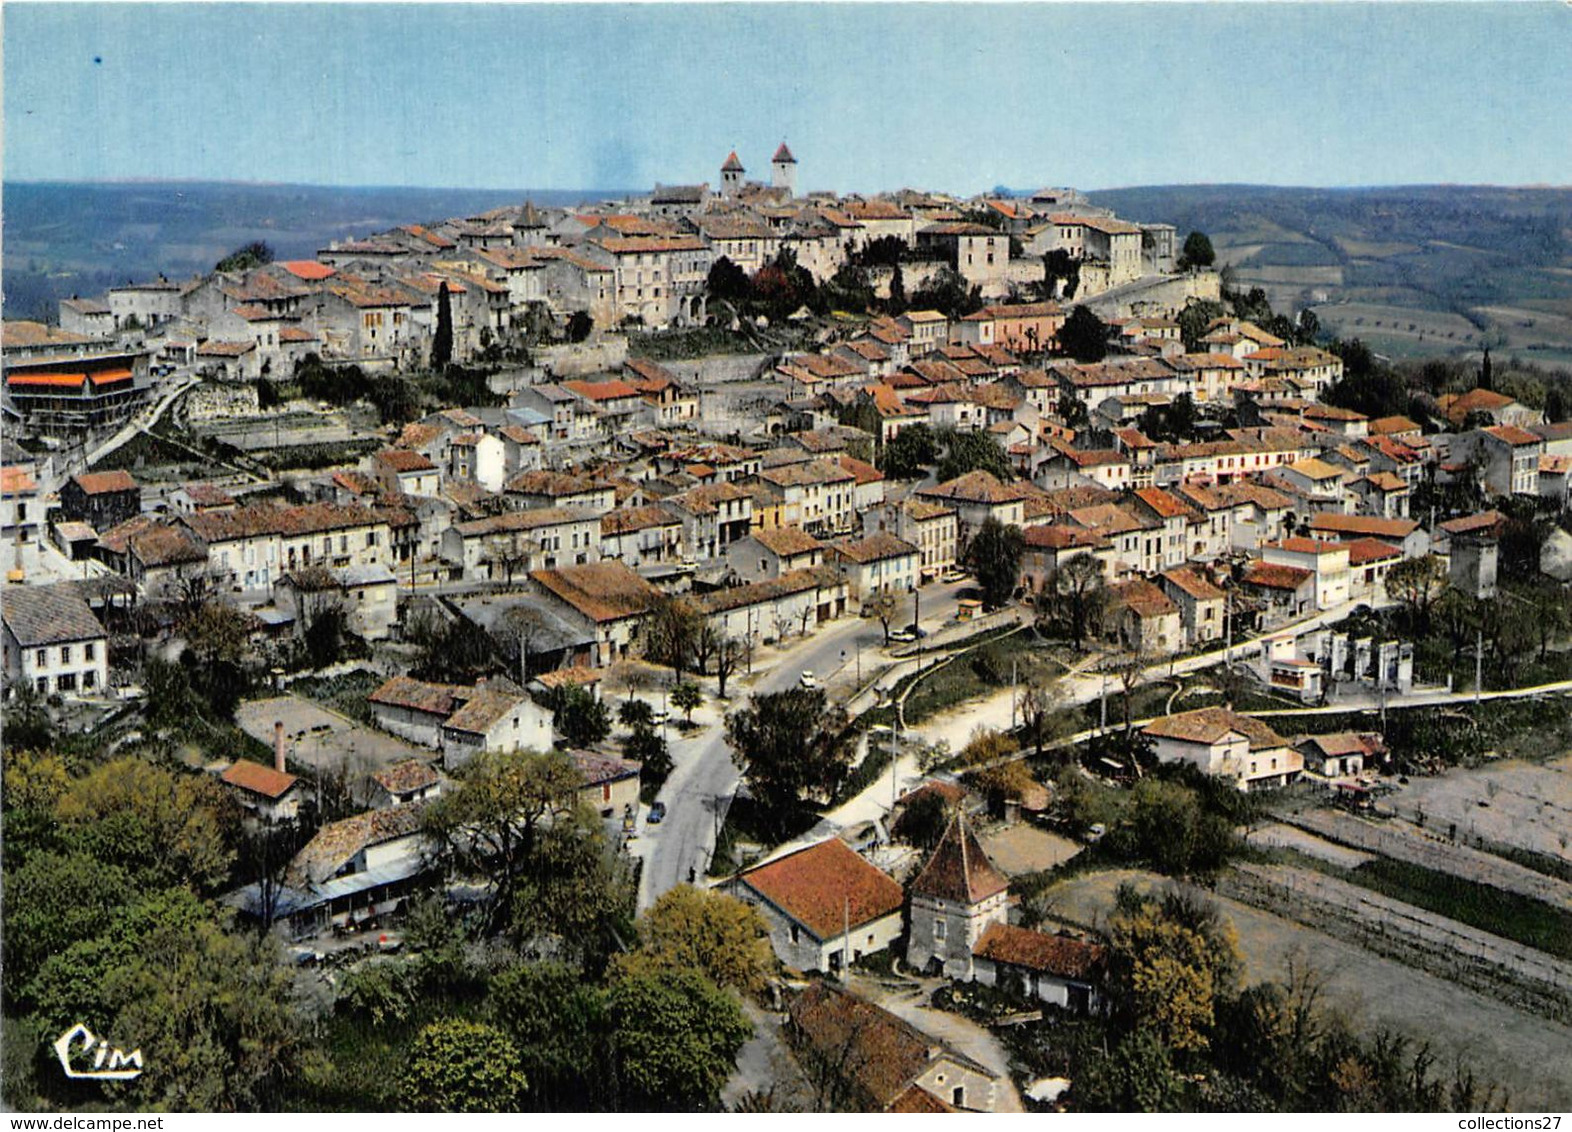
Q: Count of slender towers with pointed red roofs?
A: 2